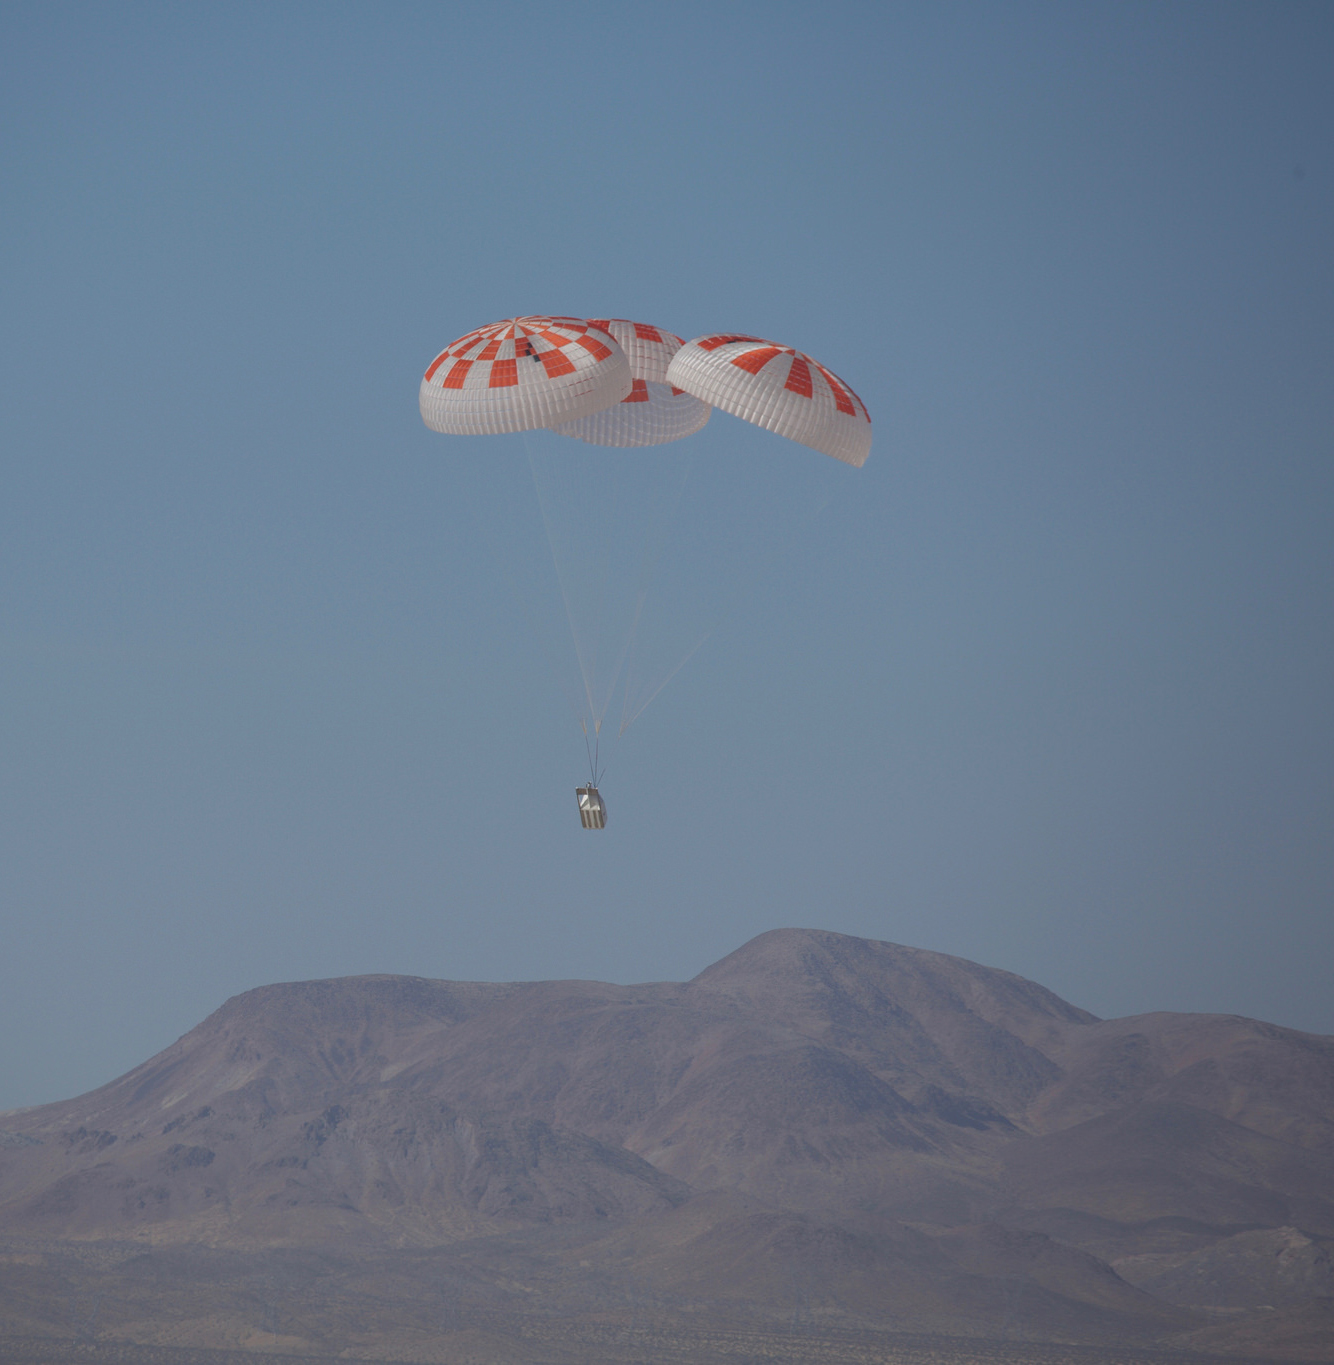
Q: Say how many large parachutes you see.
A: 3